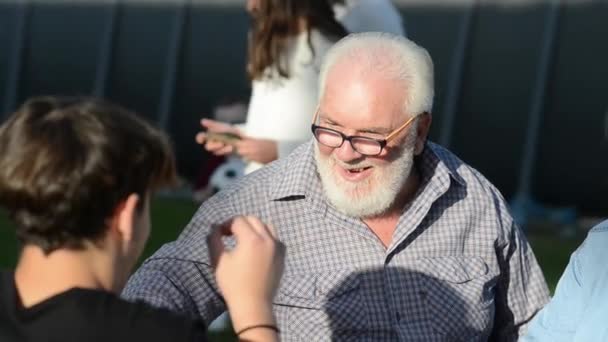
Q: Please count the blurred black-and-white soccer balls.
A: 1